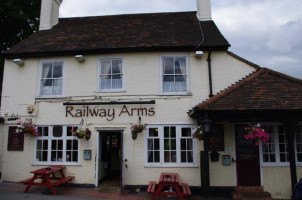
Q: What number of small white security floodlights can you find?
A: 3